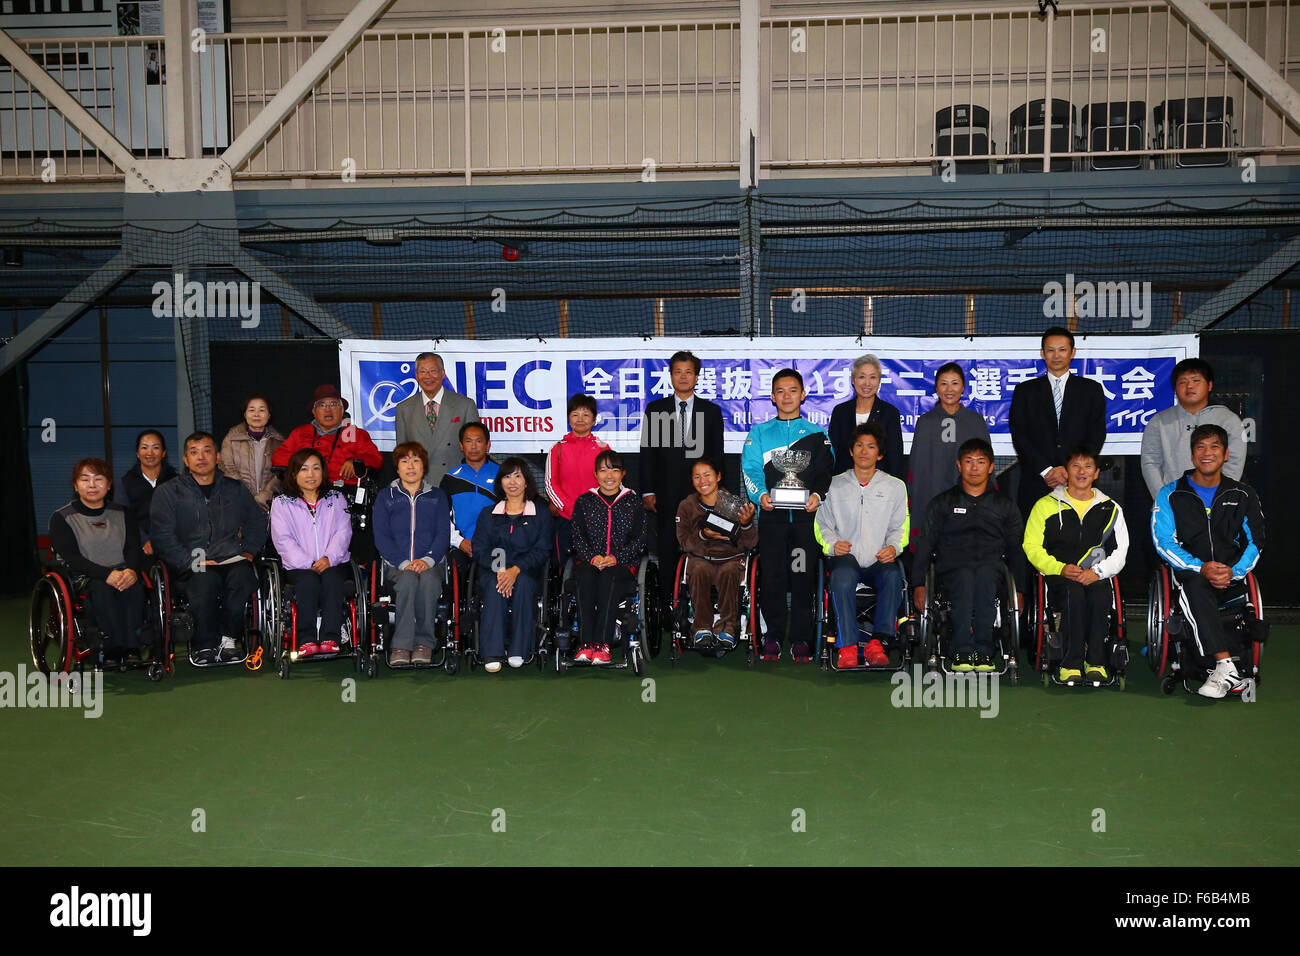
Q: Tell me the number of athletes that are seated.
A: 11